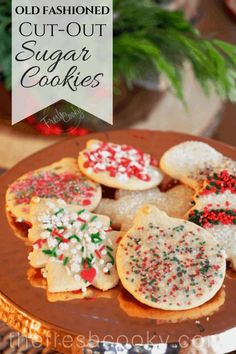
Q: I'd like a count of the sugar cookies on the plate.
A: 7